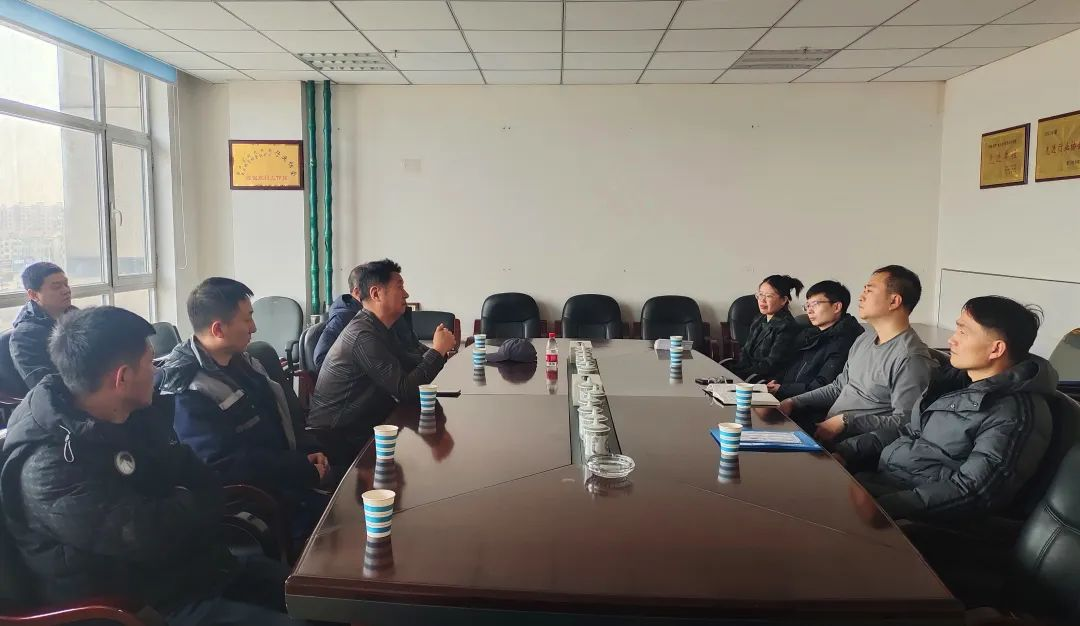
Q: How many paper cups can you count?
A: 9